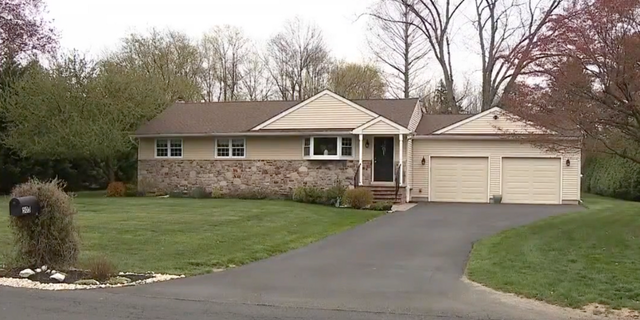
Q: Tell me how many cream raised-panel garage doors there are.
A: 2